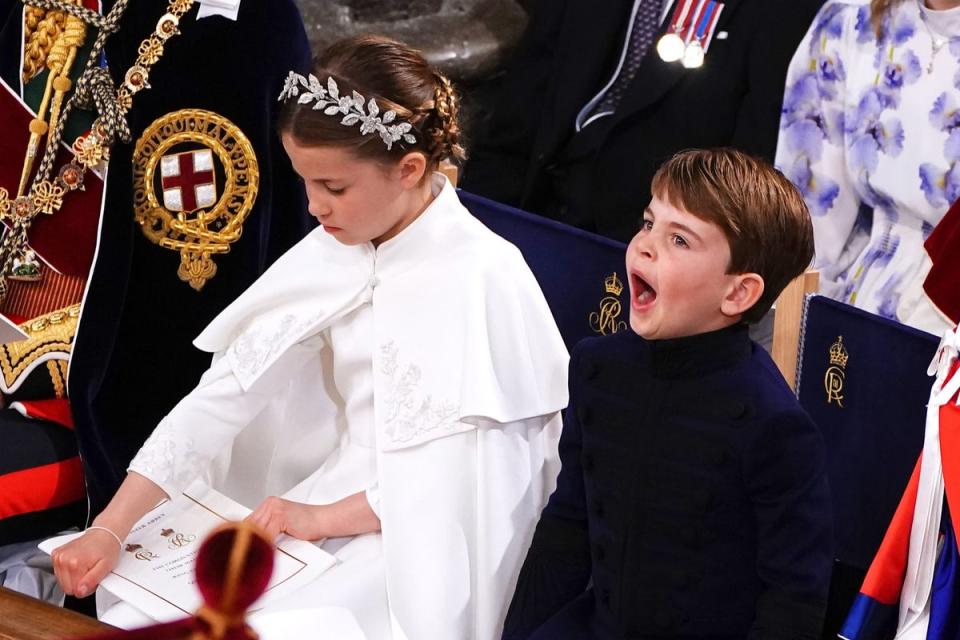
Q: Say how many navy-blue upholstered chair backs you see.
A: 2